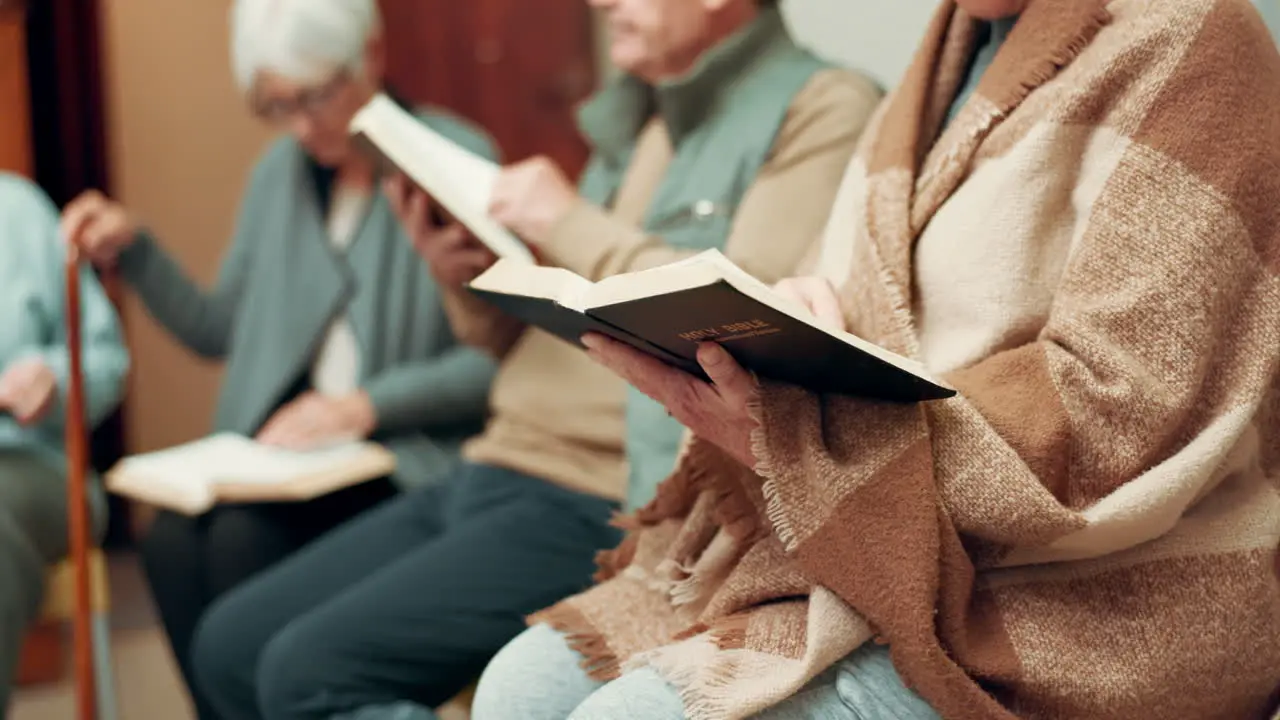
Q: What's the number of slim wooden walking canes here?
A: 1